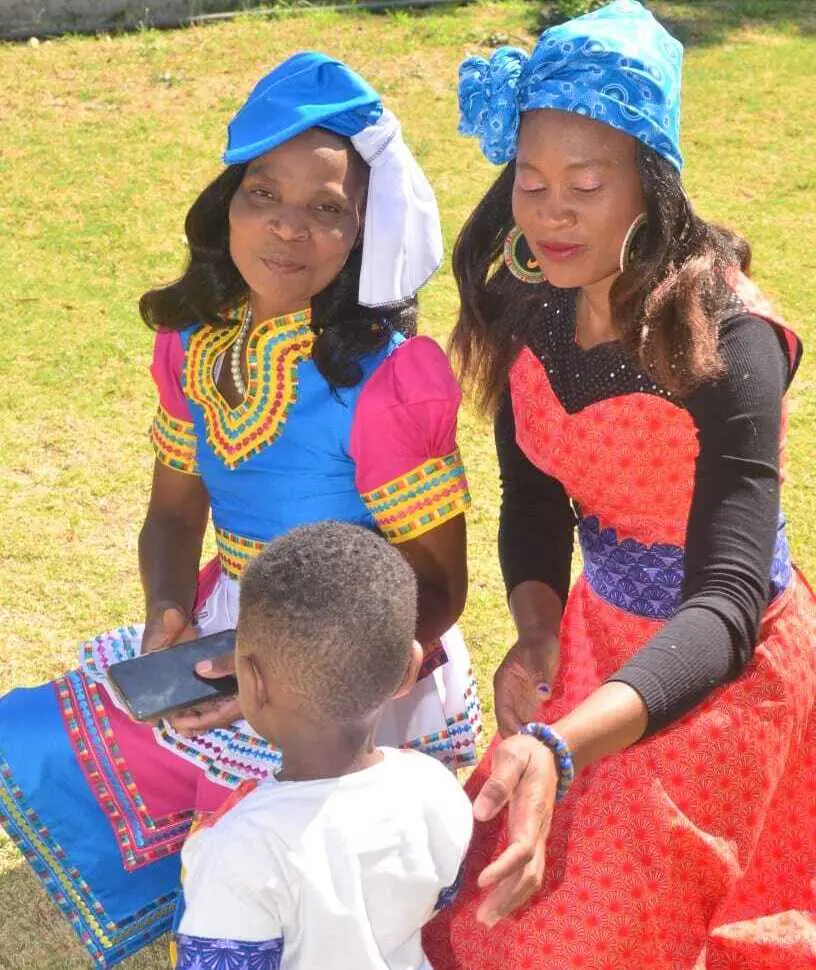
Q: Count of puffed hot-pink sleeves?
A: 2